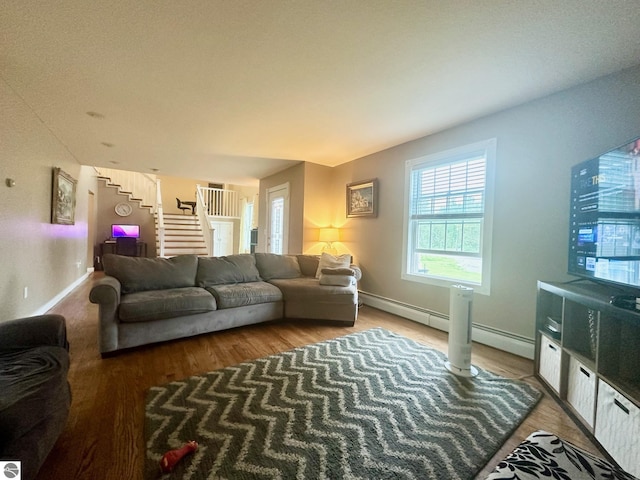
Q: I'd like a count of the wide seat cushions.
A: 3